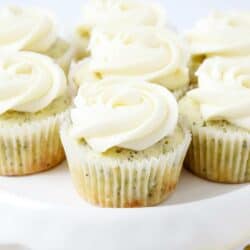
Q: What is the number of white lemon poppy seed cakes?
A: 7